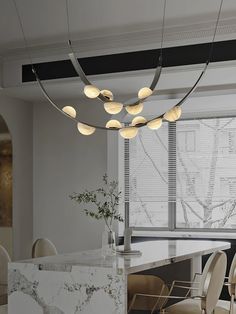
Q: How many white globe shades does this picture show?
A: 12